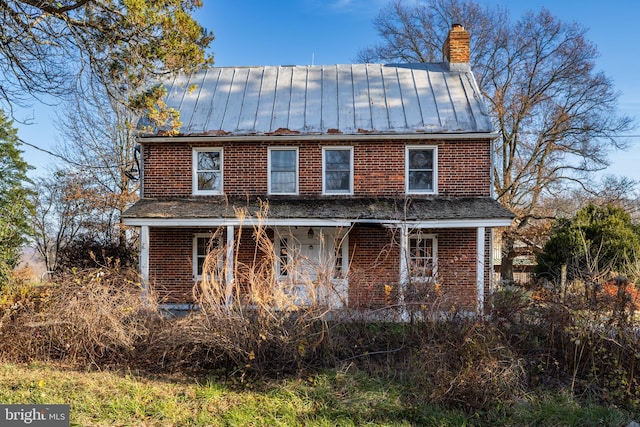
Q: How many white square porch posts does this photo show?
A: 4